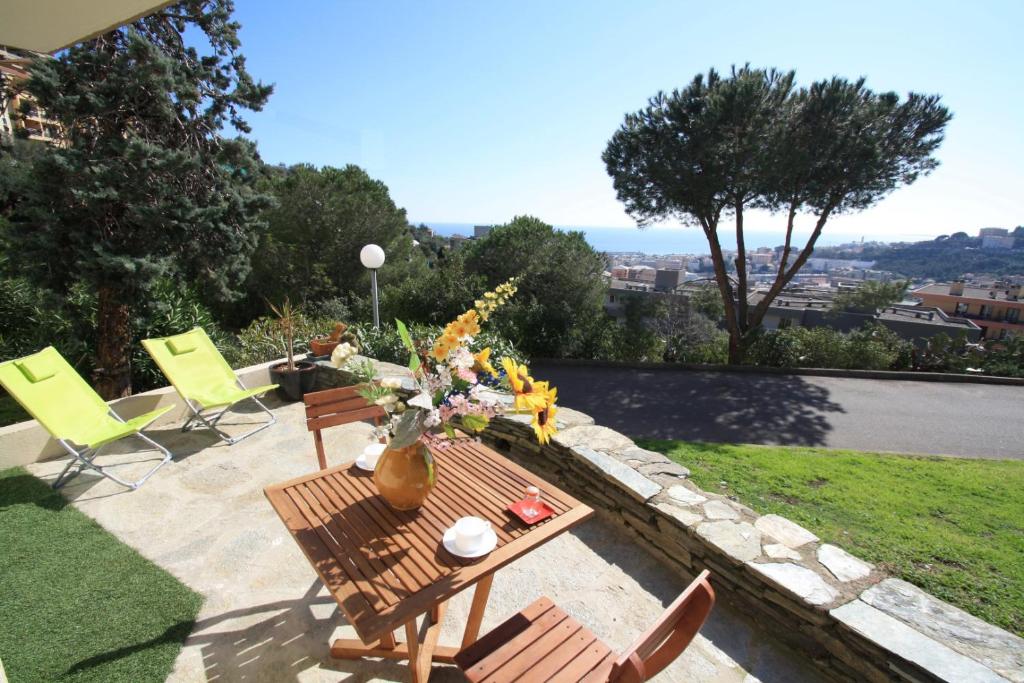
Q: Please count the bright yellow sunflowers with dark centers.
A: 2